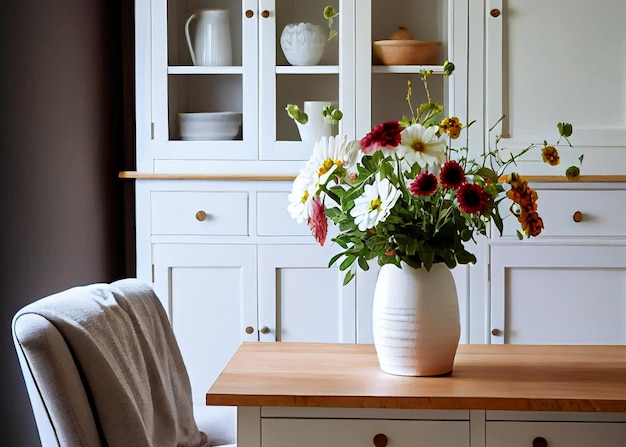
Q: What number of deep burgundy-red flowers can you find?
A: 4